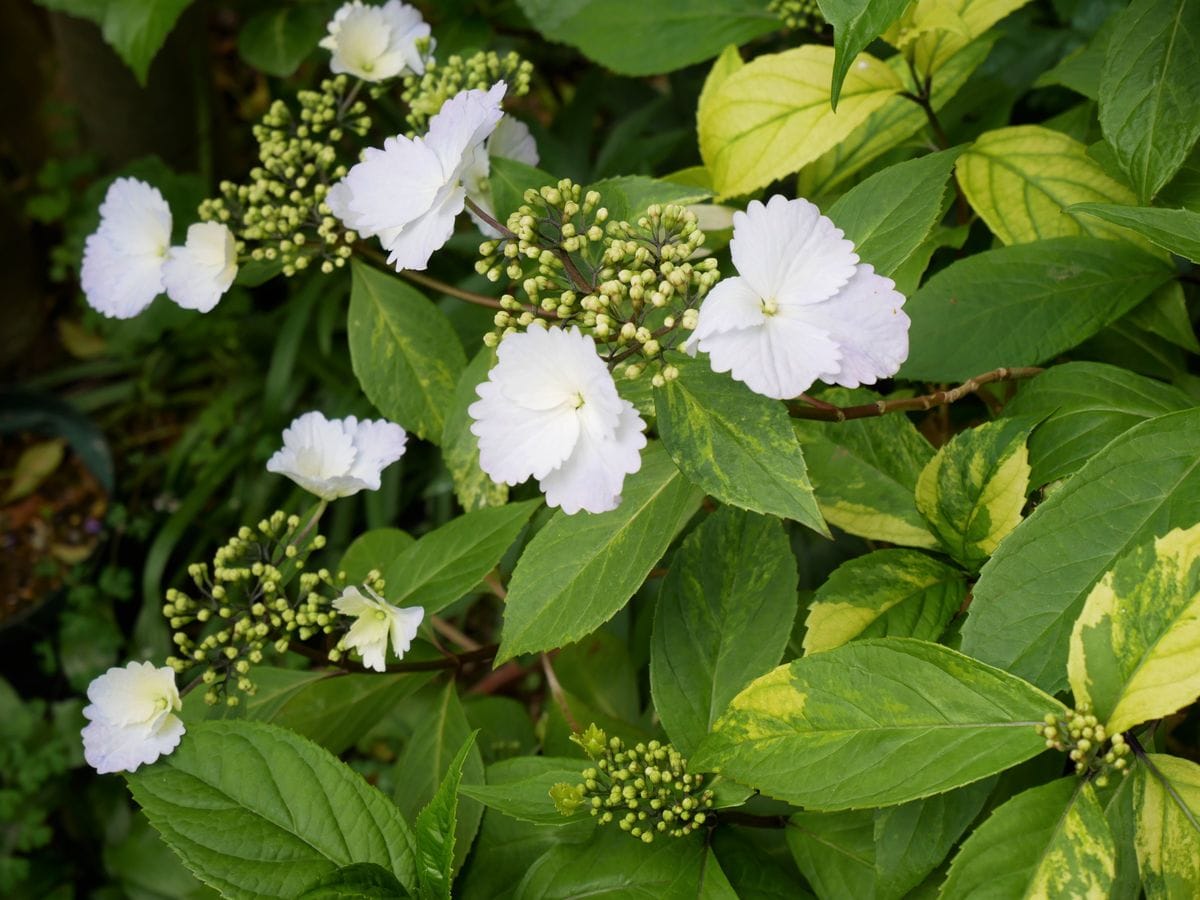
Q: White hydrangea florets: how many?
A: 10